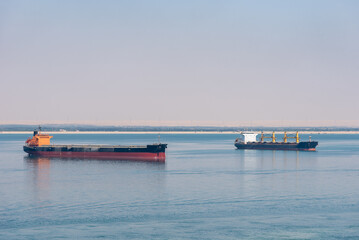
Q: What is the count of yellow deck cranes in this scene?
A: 4